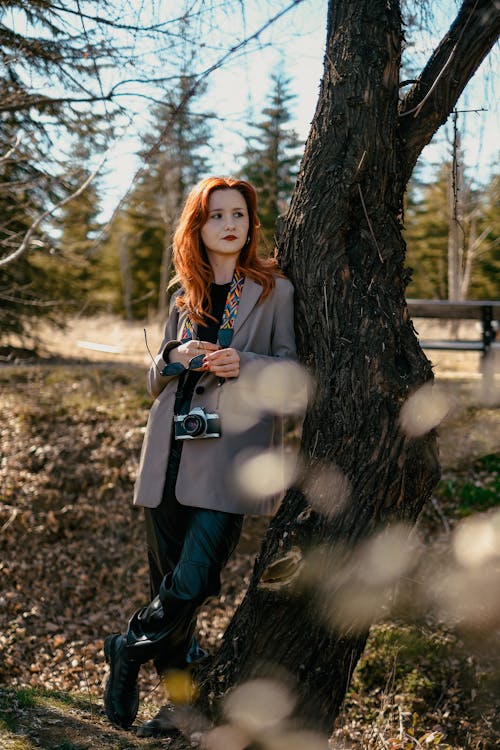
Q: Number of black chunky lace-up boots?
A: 2